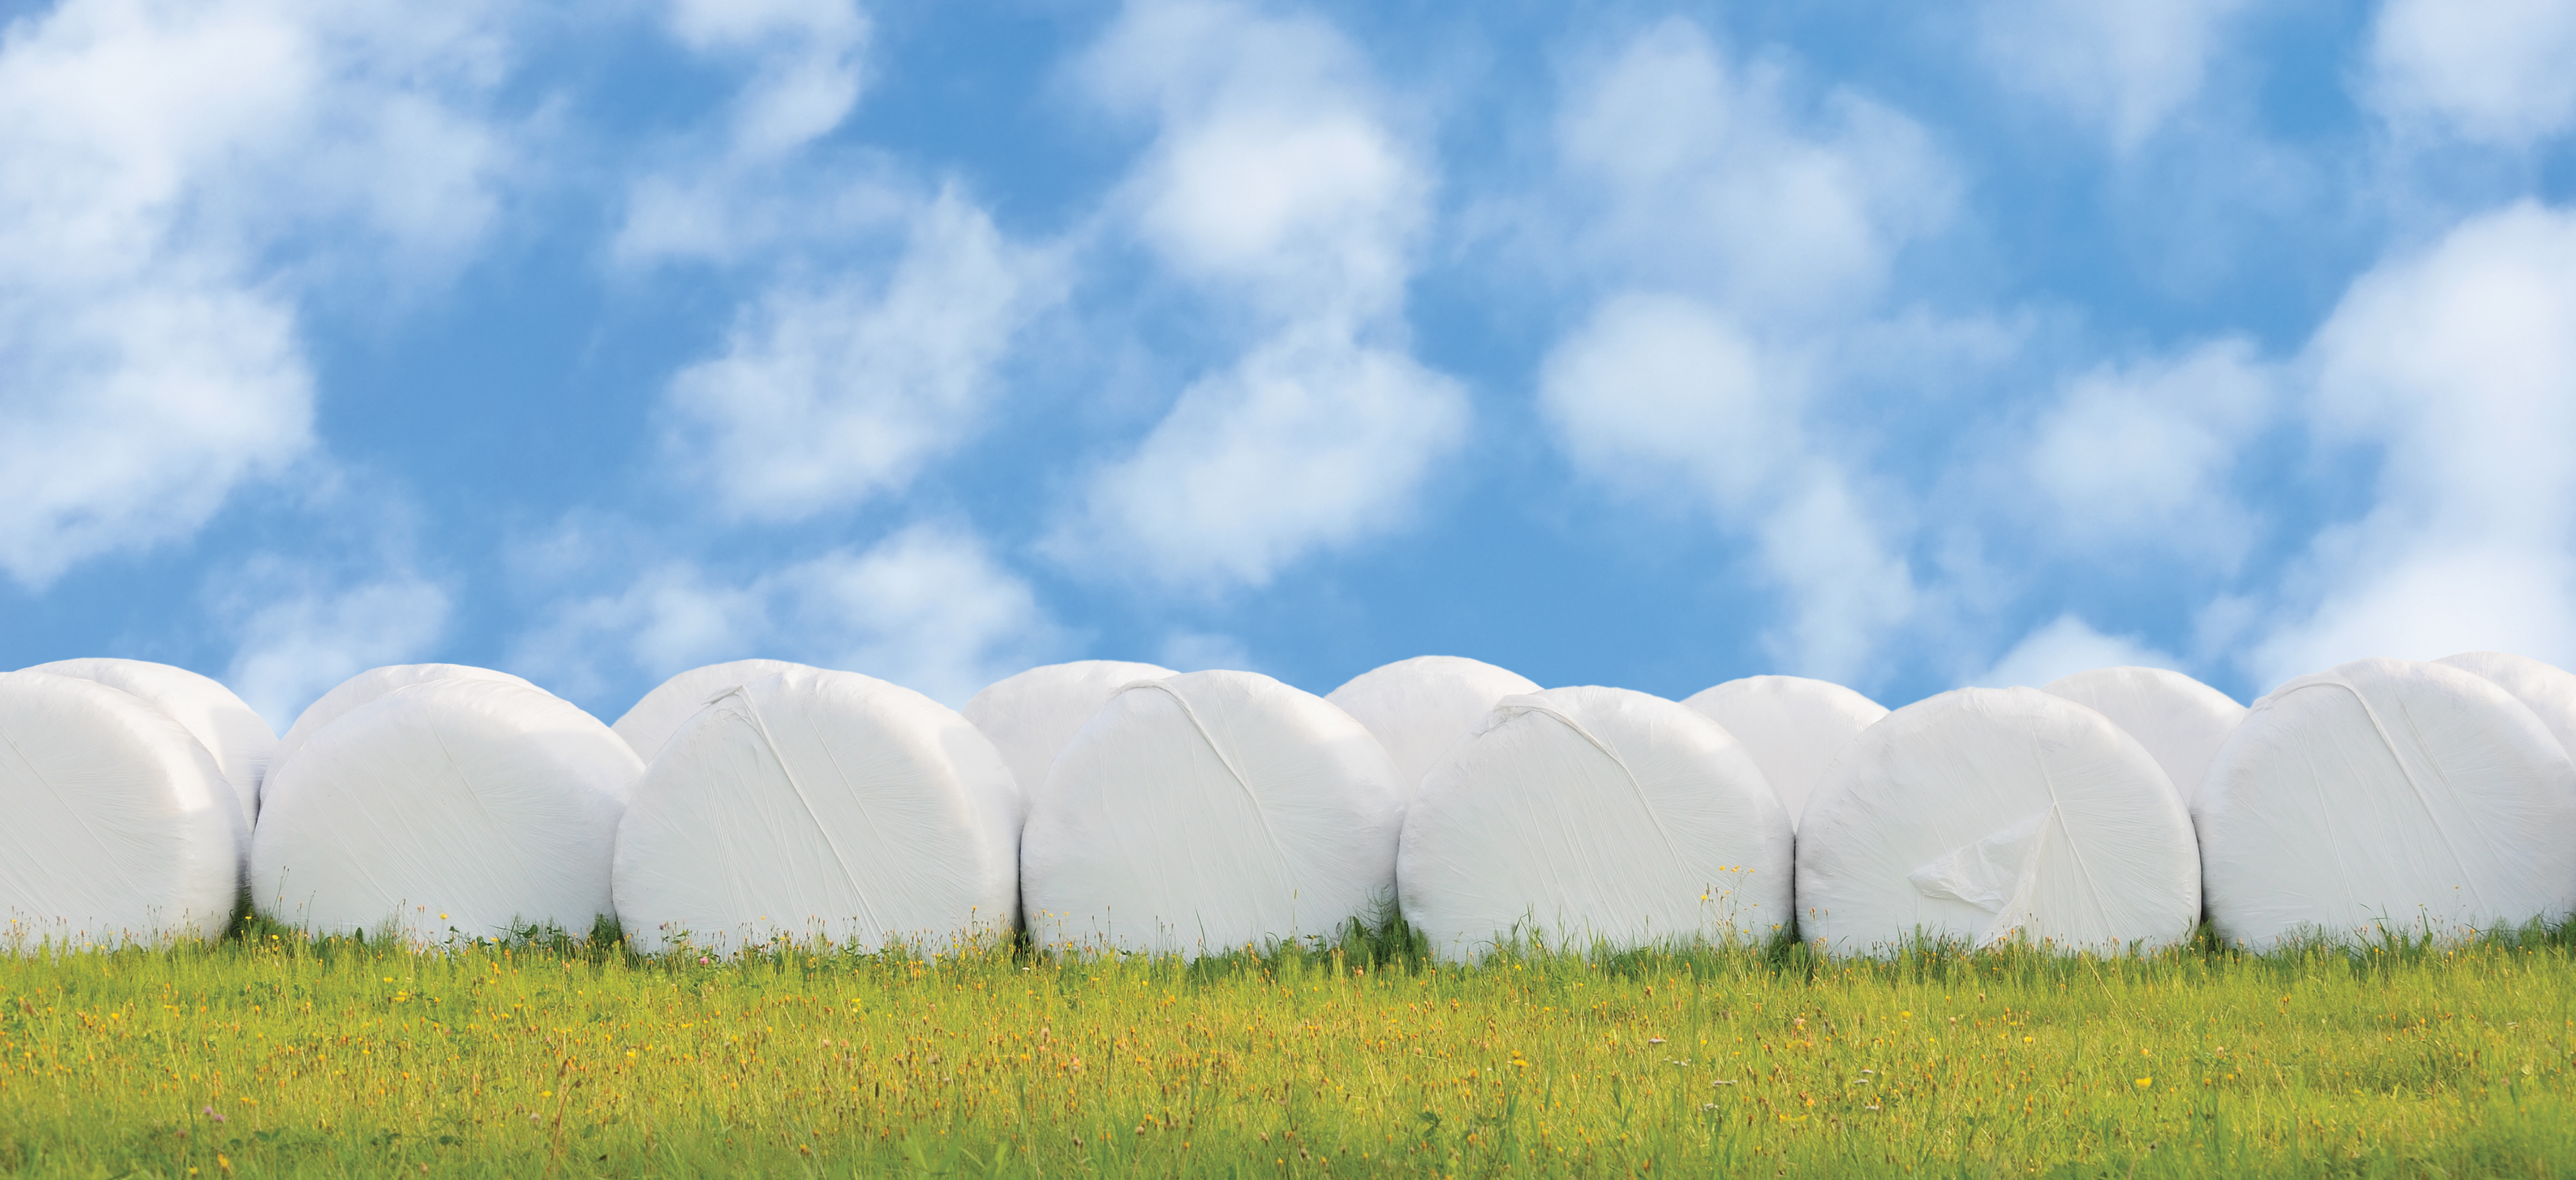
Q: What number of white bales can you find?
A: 15